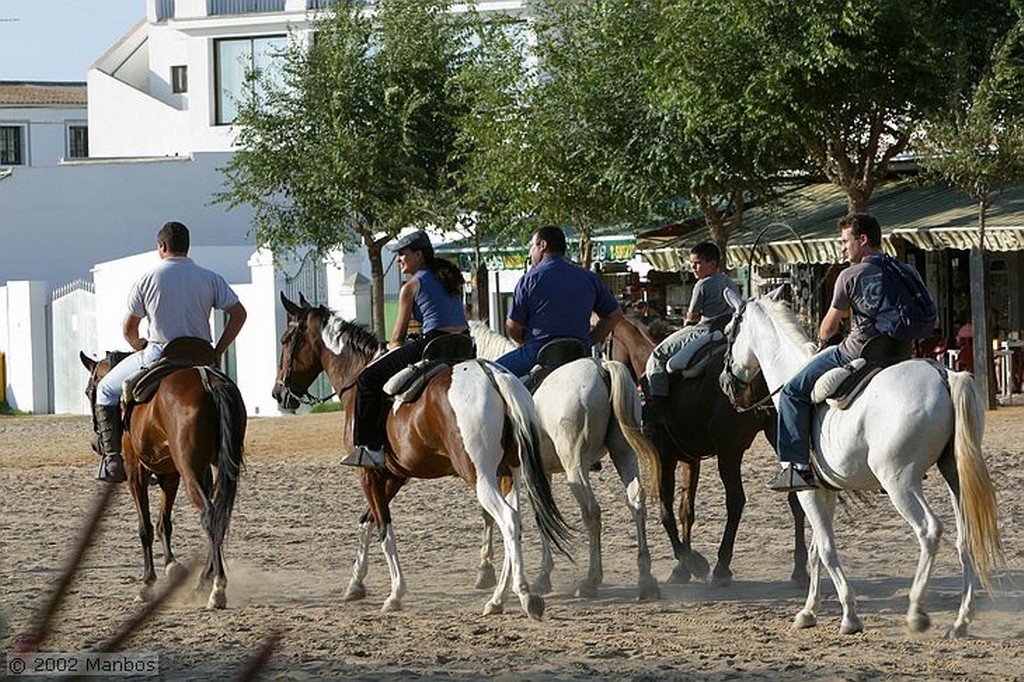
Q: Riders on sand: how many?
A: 5